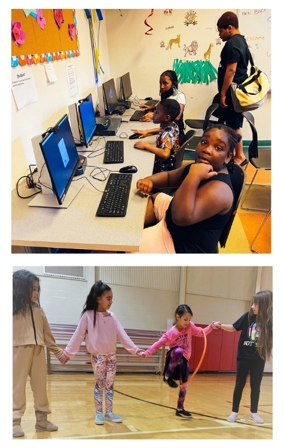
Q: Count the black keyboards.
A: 4